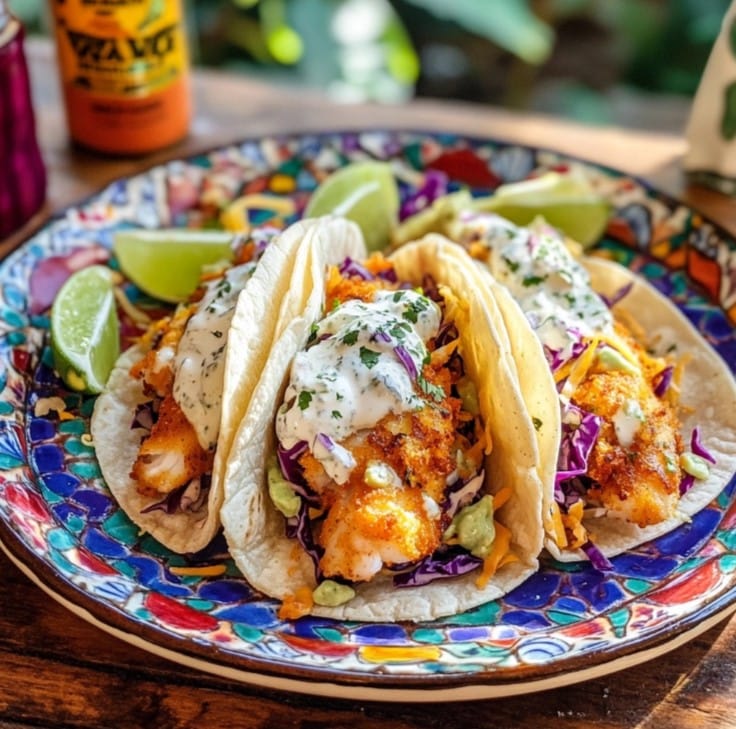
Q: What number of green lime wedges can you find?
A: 4